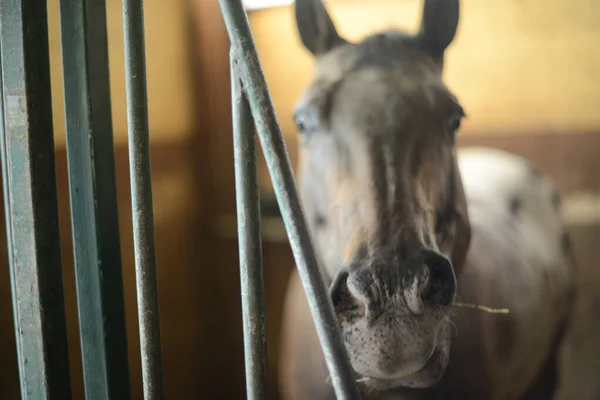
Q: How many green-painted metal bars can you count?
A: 5